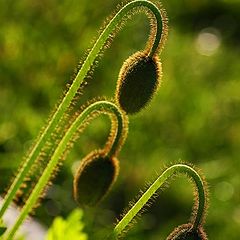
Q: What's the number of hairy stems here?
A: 3